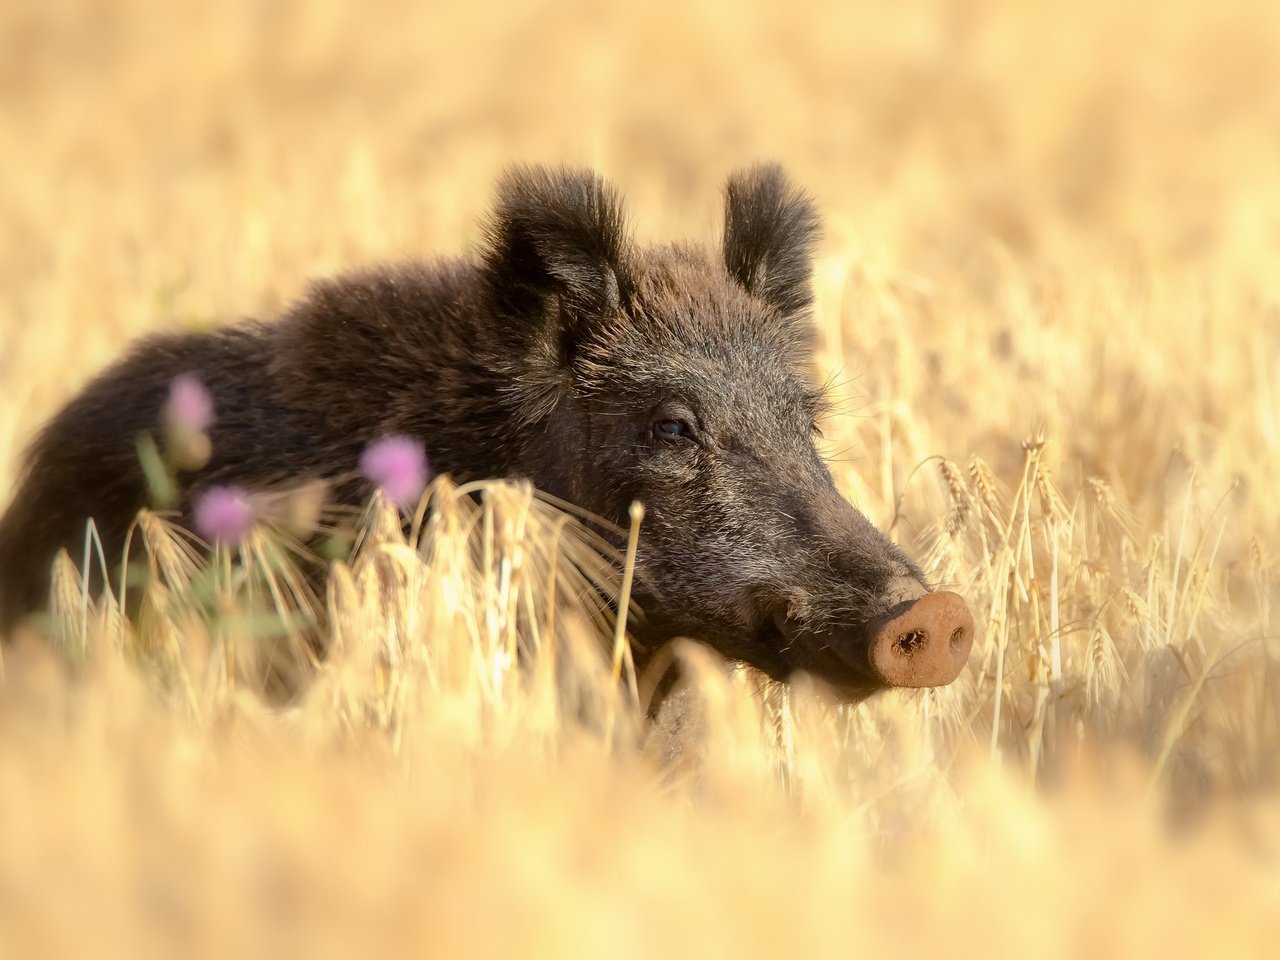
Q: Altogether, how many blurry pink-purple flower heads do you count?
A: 3